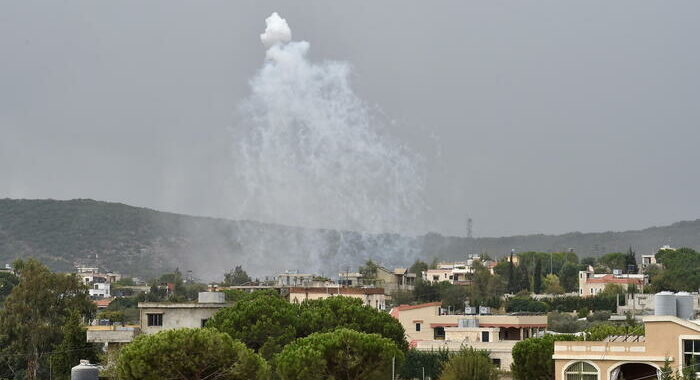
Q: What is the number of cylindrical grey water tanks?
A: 3